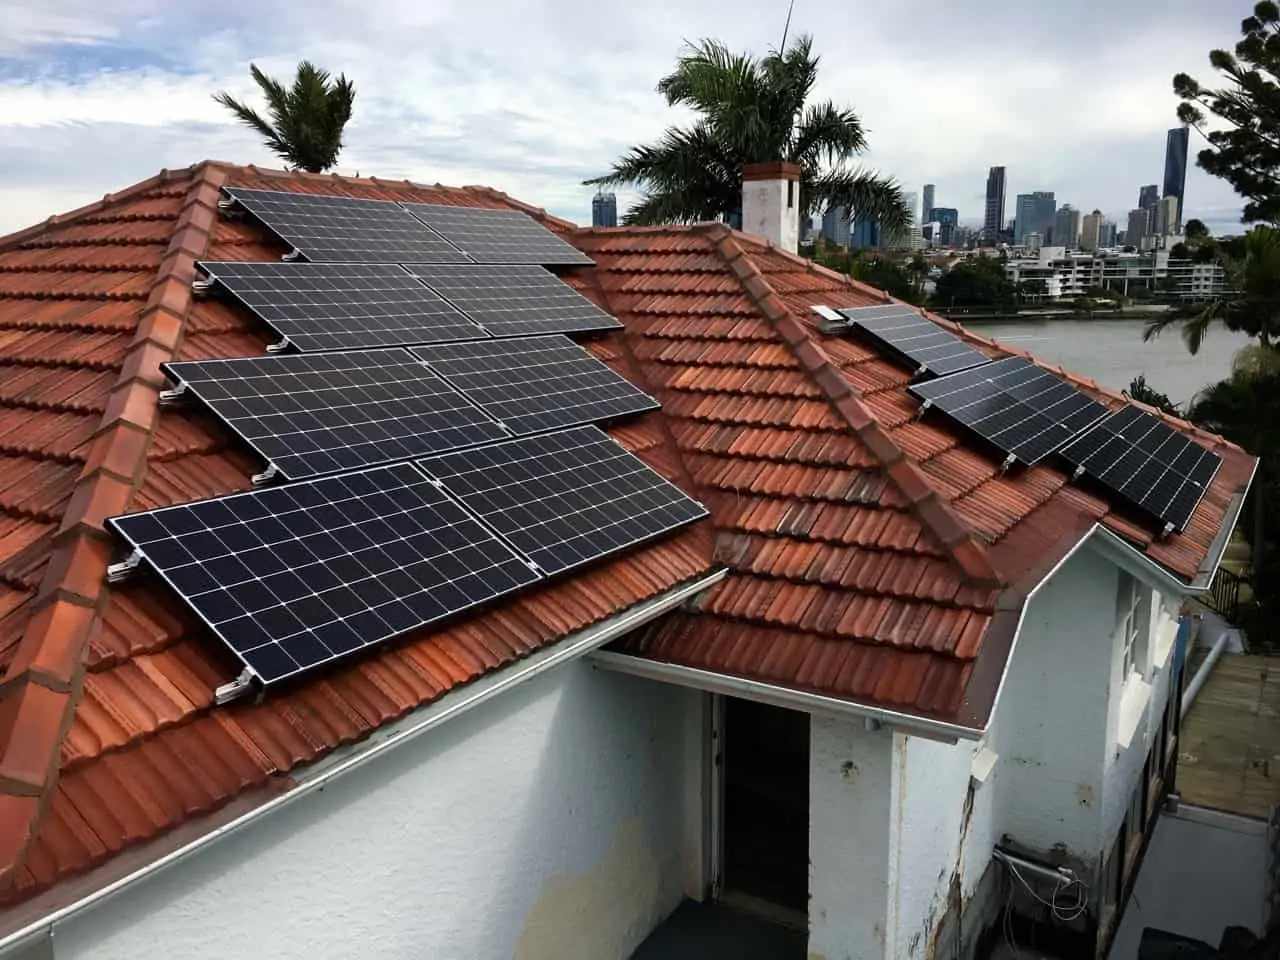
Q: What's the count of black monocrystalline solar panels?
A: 13